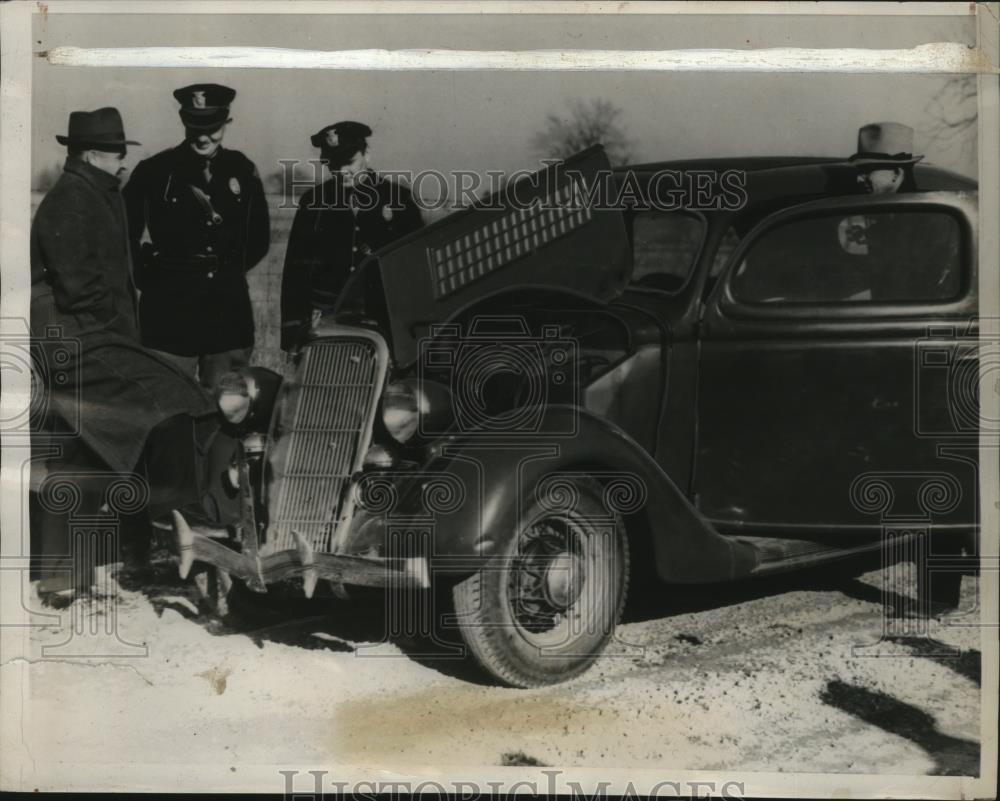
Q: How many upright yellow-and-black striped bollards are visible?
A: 0